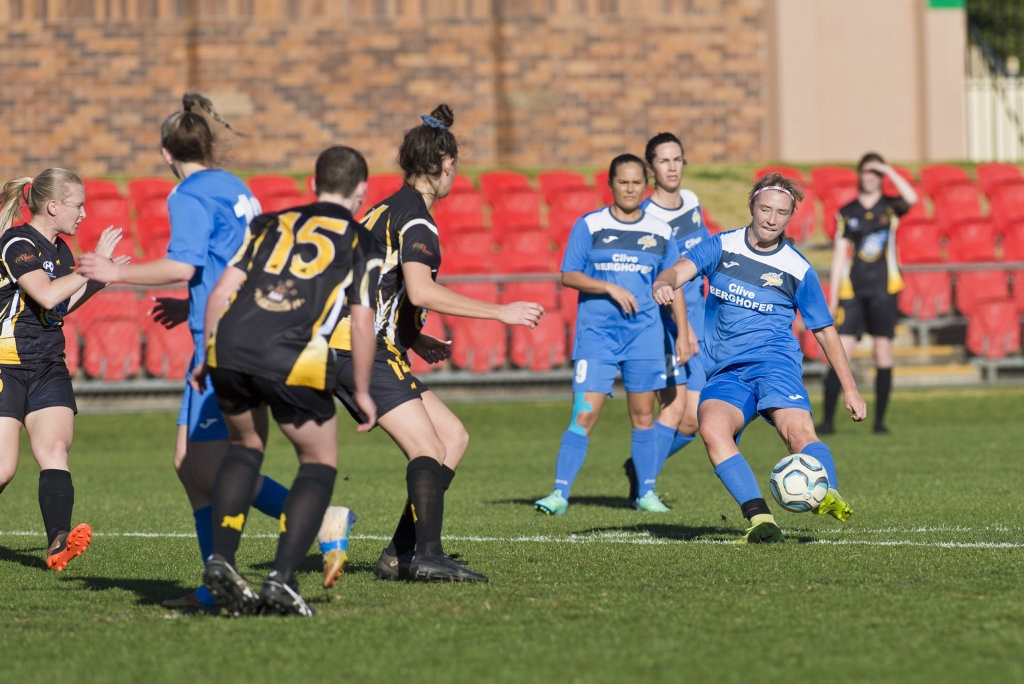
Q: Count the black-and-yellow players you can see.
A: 4